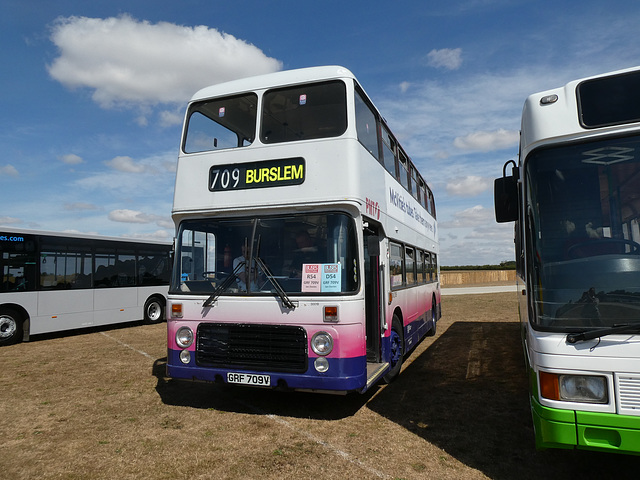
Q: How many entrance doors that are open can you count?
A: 1